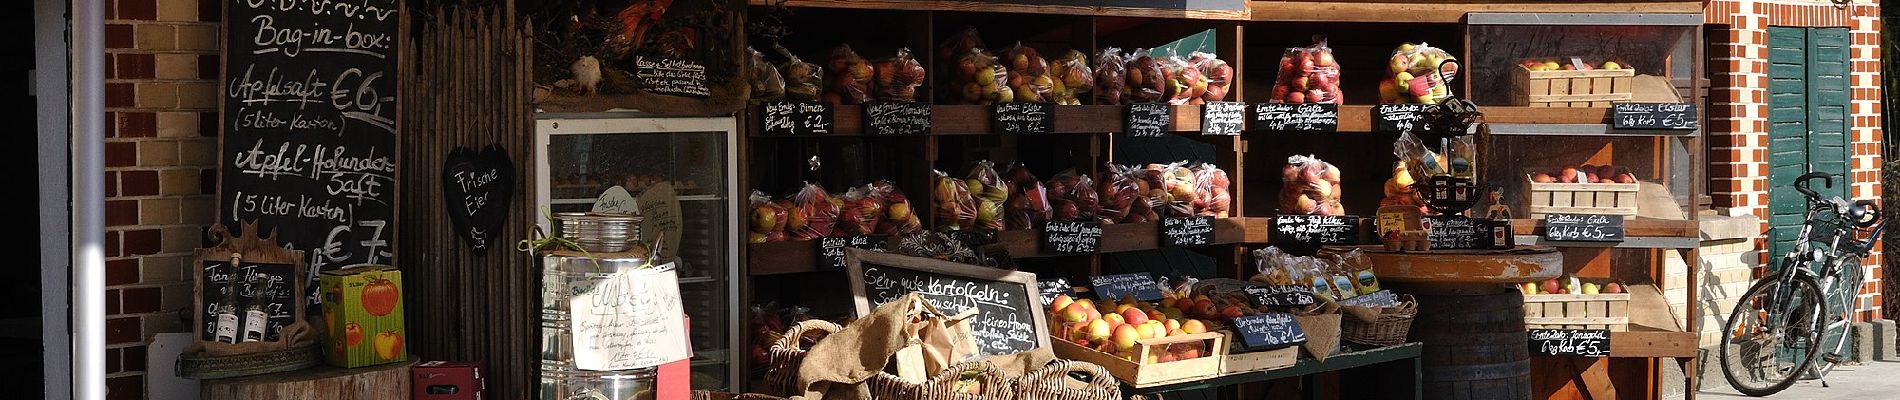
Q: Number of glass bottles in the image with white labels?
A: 2